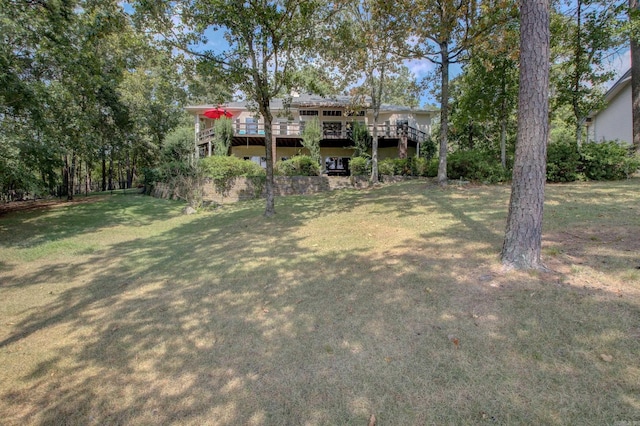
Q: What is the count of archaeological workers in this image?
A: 0